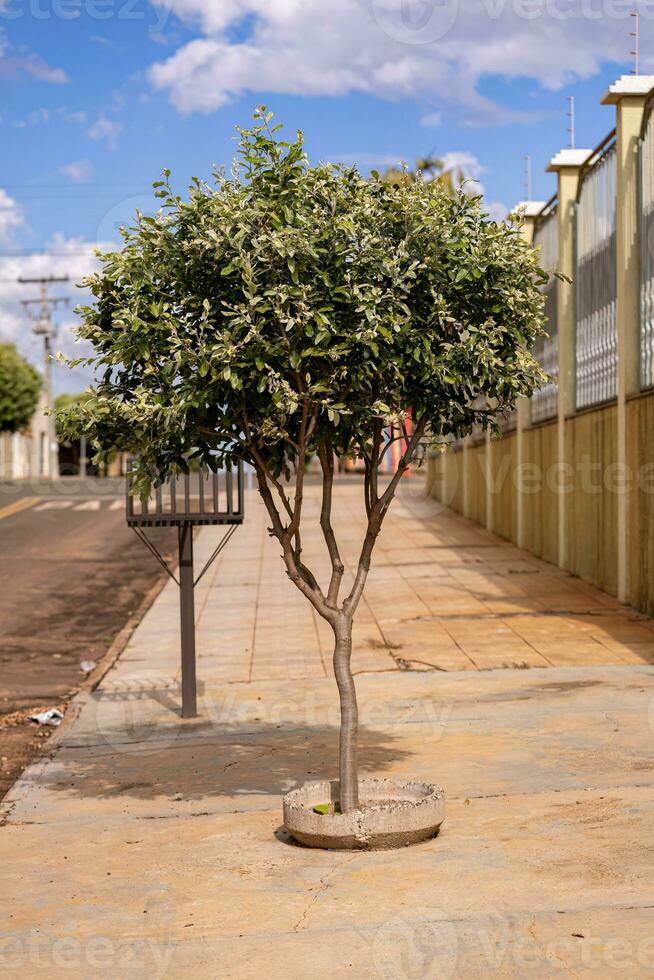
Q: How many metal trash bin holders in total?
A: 1